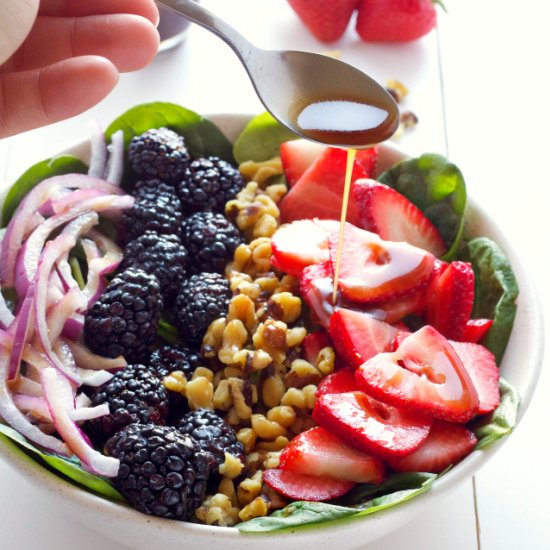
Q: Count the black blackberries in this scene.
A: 11